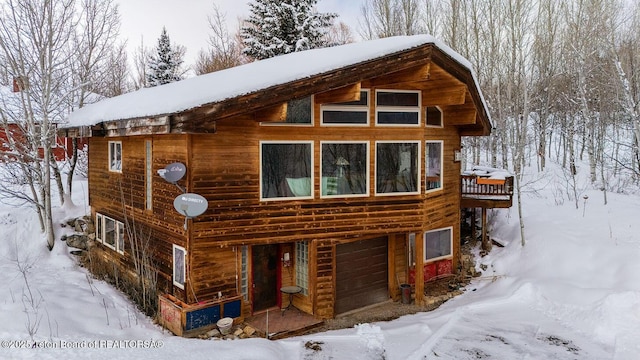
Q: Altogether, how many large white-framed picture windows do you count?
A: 3